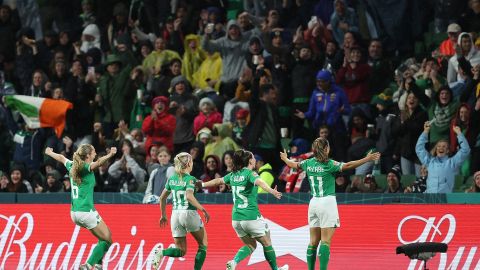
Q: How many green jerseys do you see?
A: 4